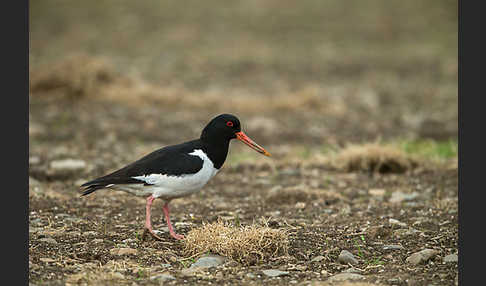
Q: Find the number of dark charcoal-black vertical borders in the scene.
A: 2